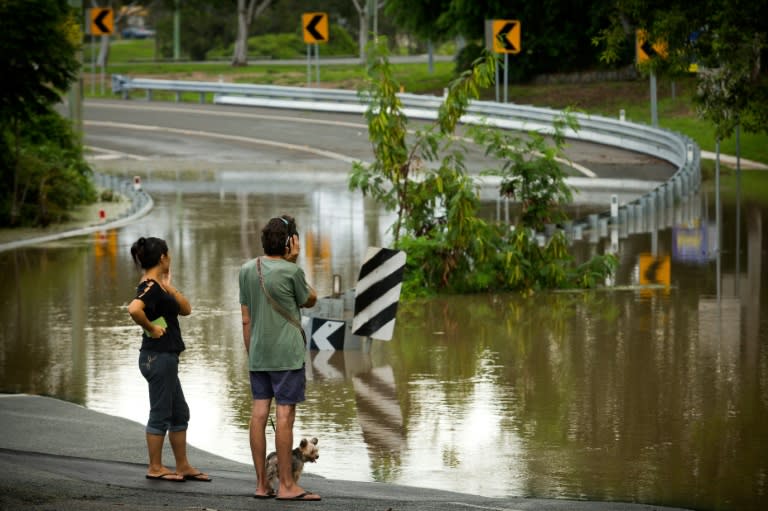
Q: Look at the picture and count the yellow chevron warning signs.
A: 4